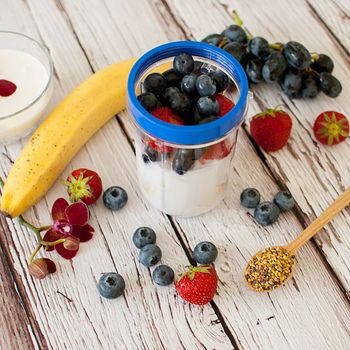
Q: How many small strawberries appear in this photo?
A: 4